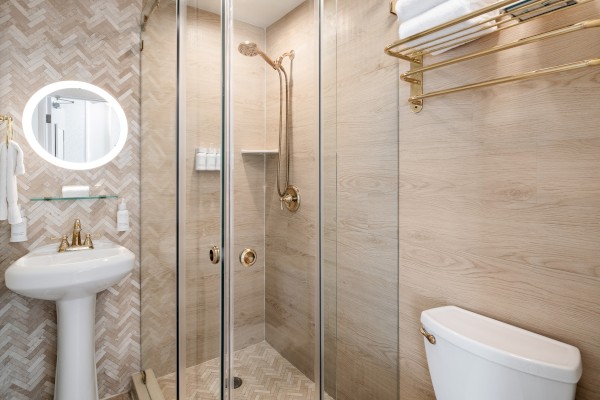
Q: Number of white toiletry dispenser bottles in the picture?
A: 5